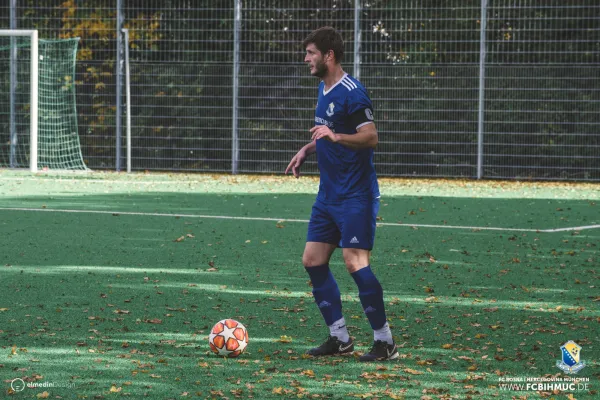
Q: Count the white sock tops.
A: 2